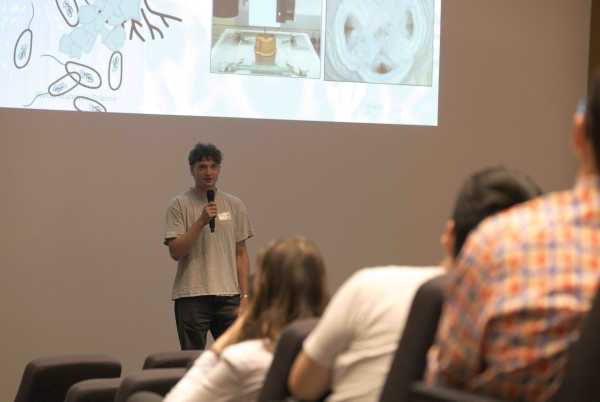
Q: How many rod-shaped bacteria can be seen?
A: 6